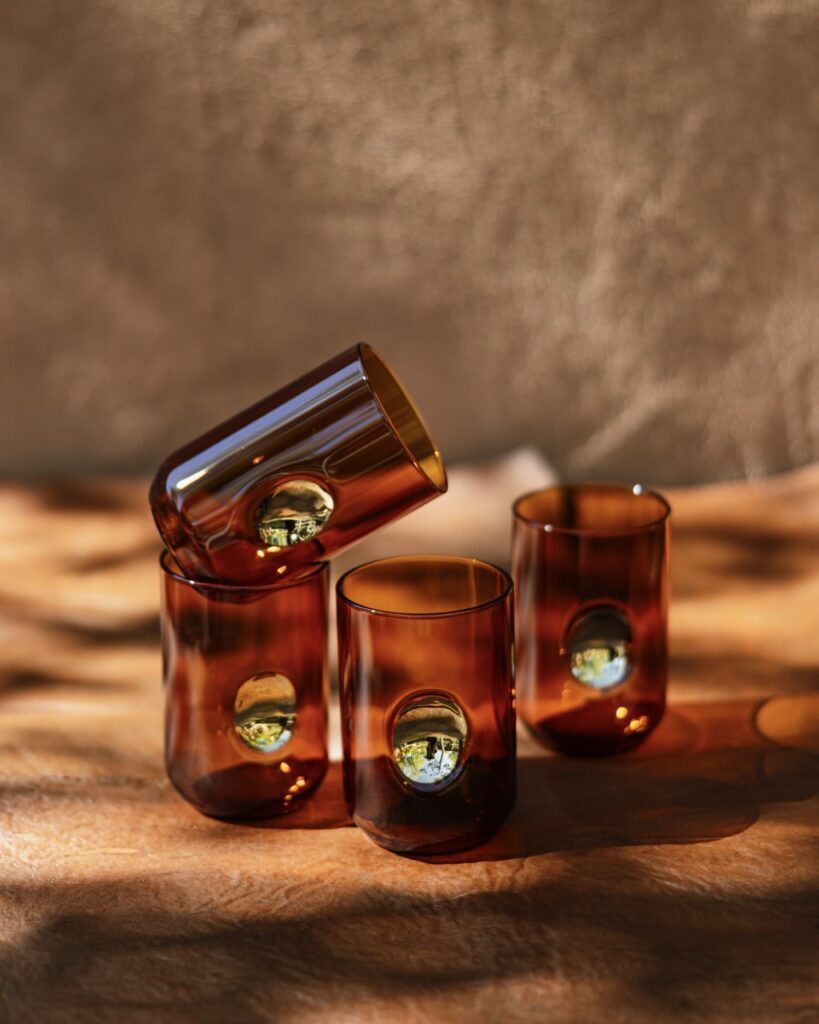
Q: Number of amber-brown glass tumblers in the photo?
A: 4